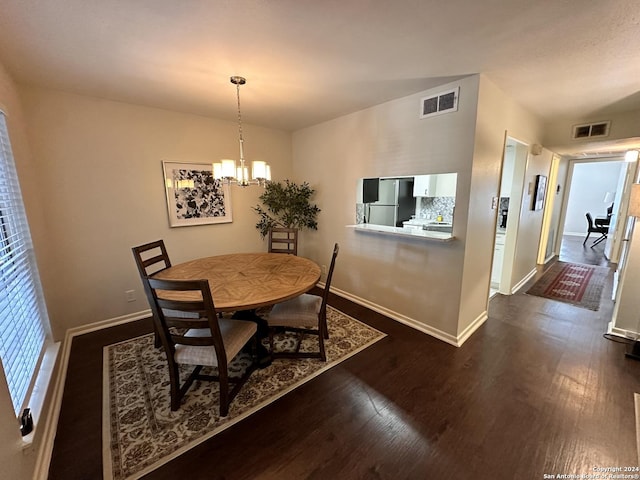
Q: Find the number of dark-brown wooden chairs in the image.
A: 4